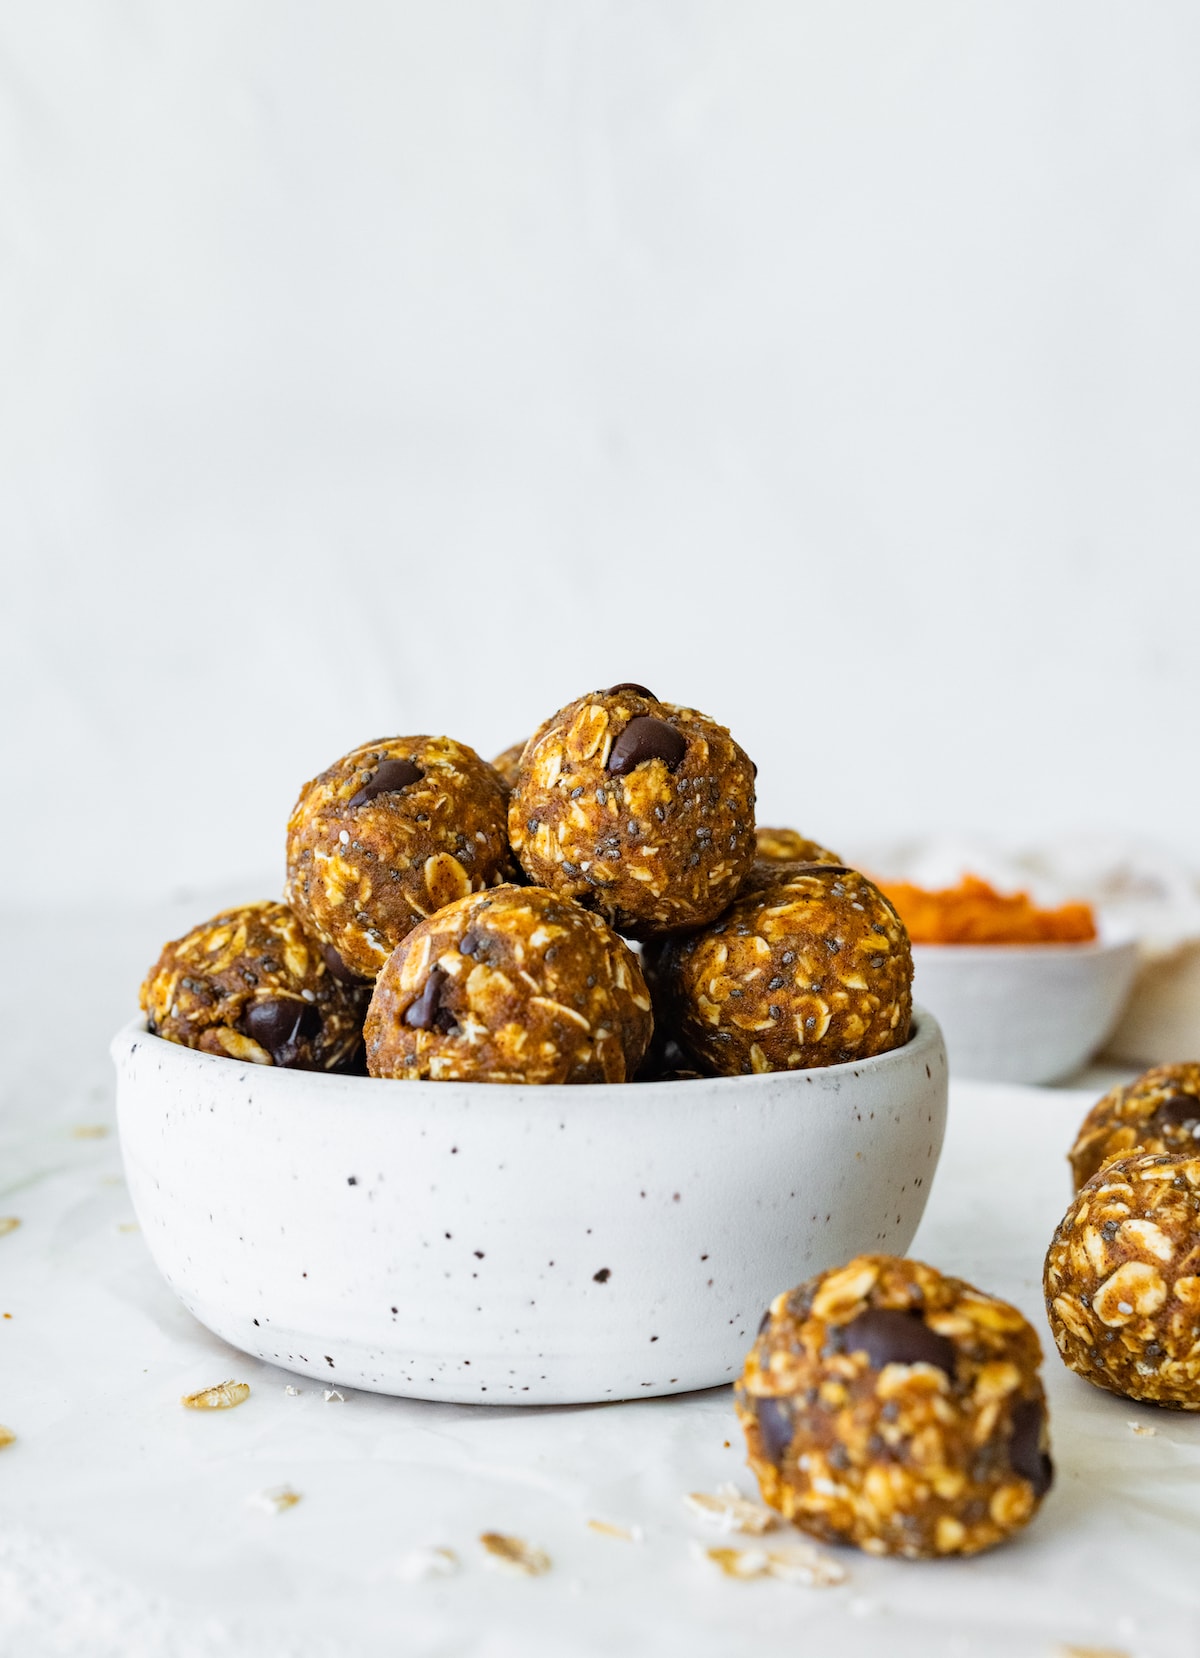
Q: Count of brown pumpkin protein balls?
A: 10